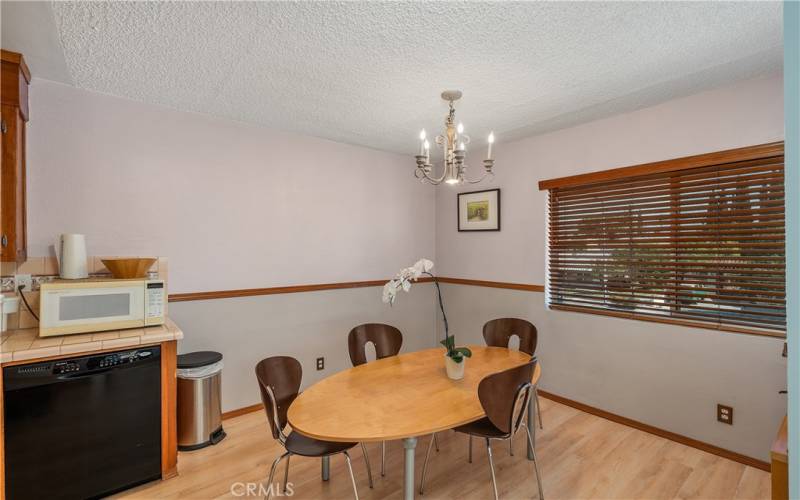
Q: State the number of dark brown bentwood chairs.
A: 4